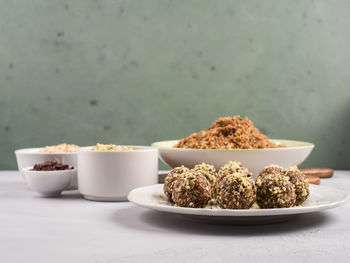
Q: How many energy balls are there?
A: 8